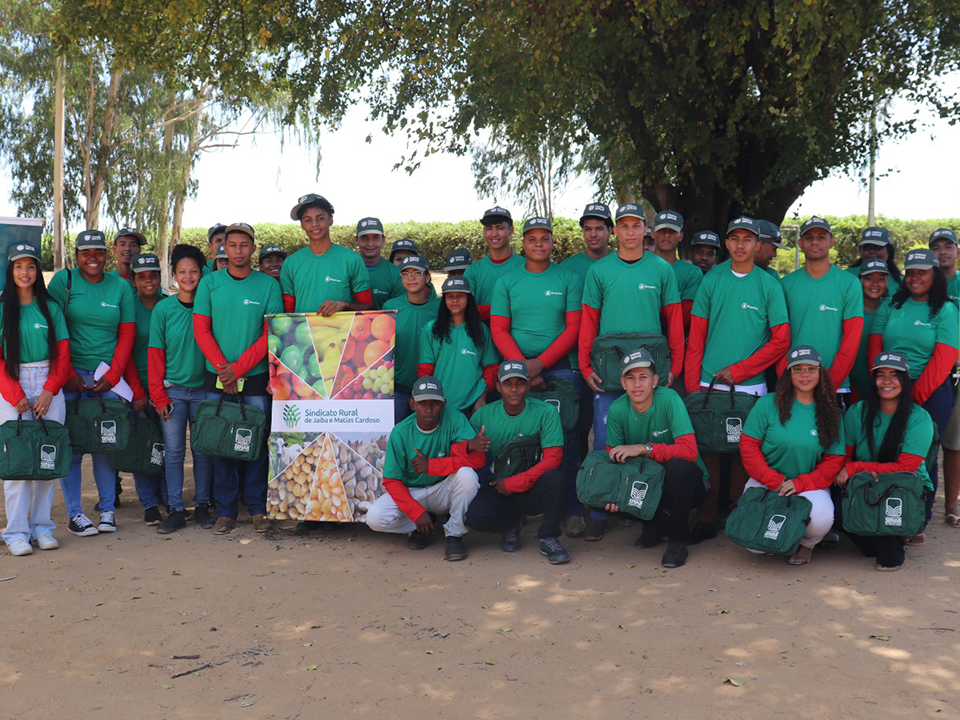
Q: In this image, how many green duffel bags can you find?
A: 11